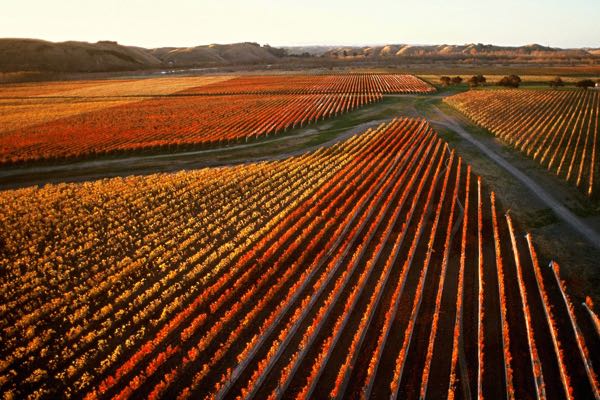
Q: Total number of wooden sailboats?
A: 0